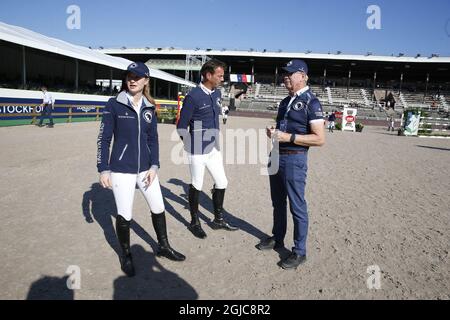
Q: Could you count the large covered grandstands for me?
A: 2